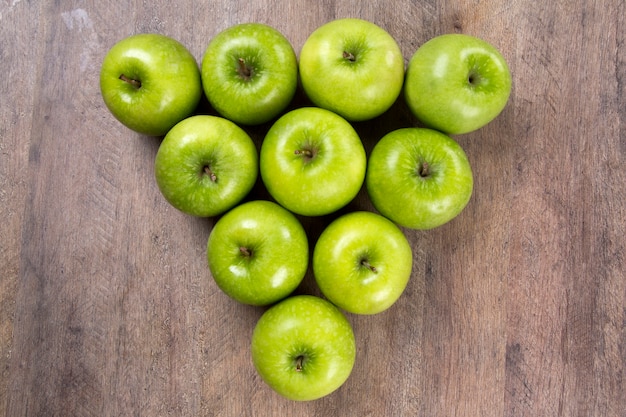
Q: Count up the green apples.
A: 10